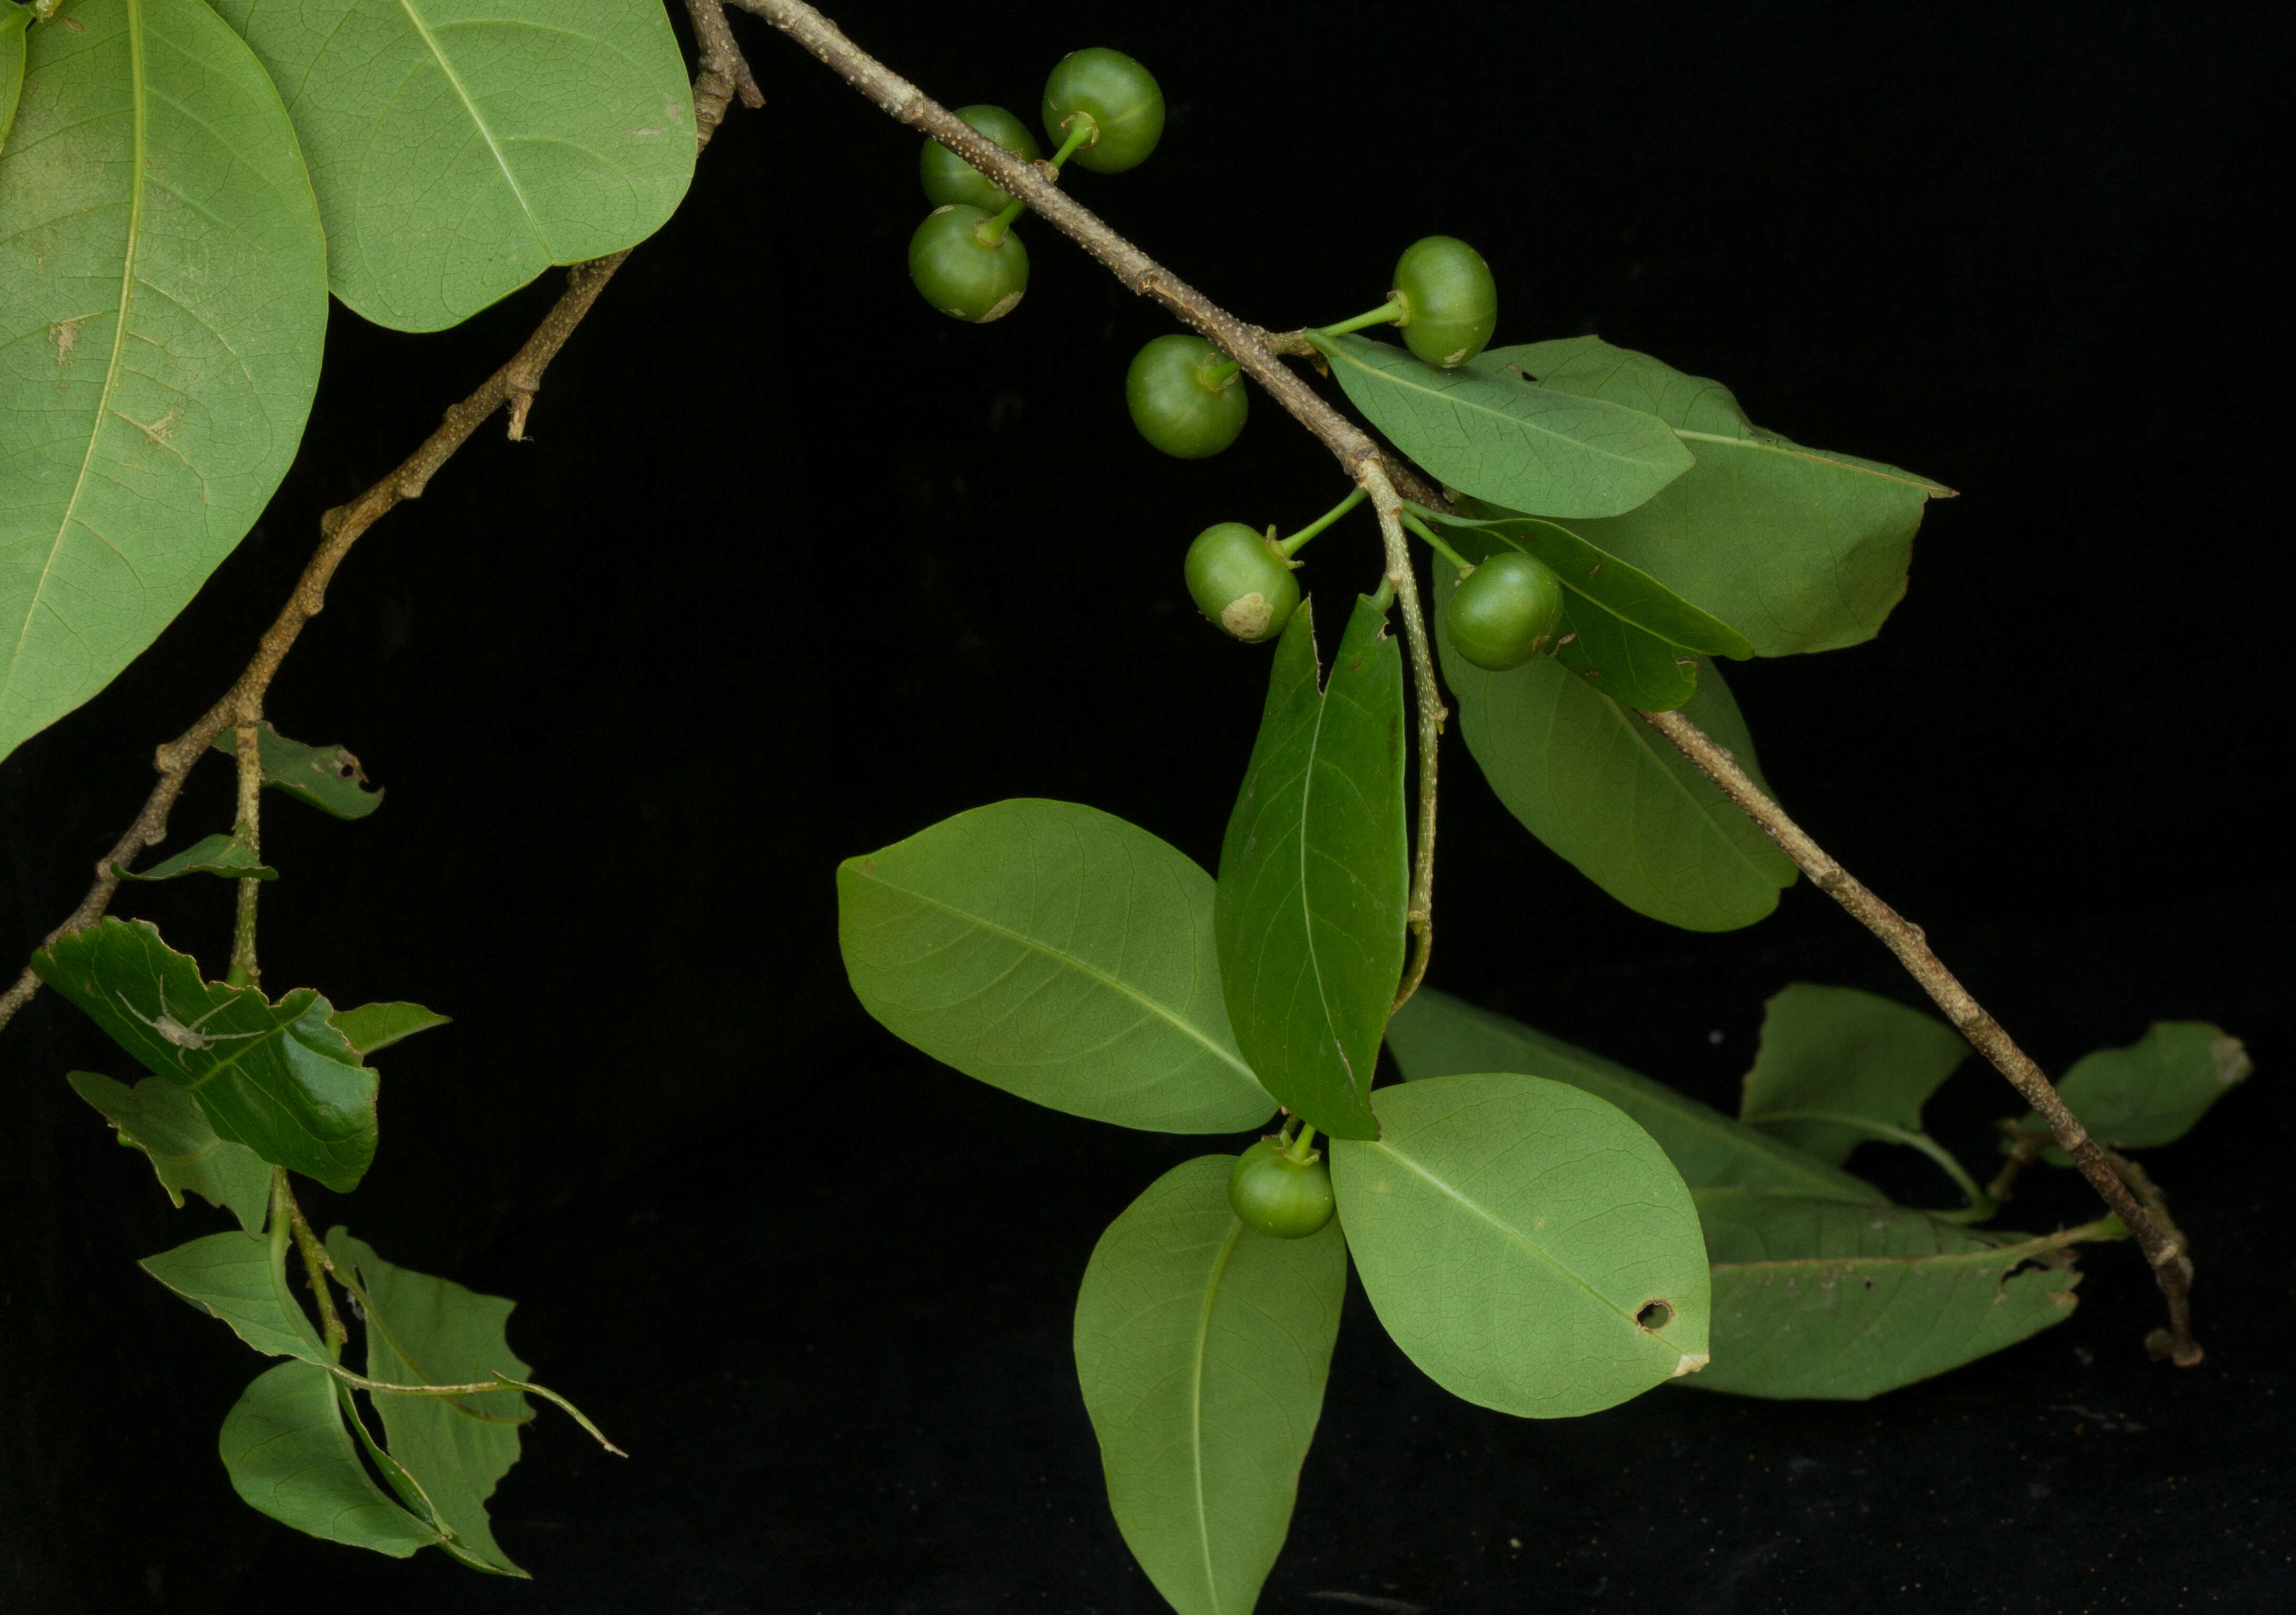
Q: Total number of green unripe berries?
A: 8